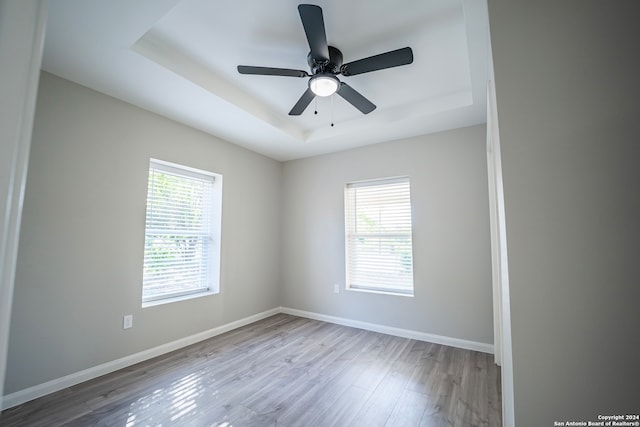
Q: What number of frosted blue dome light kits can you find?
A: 0